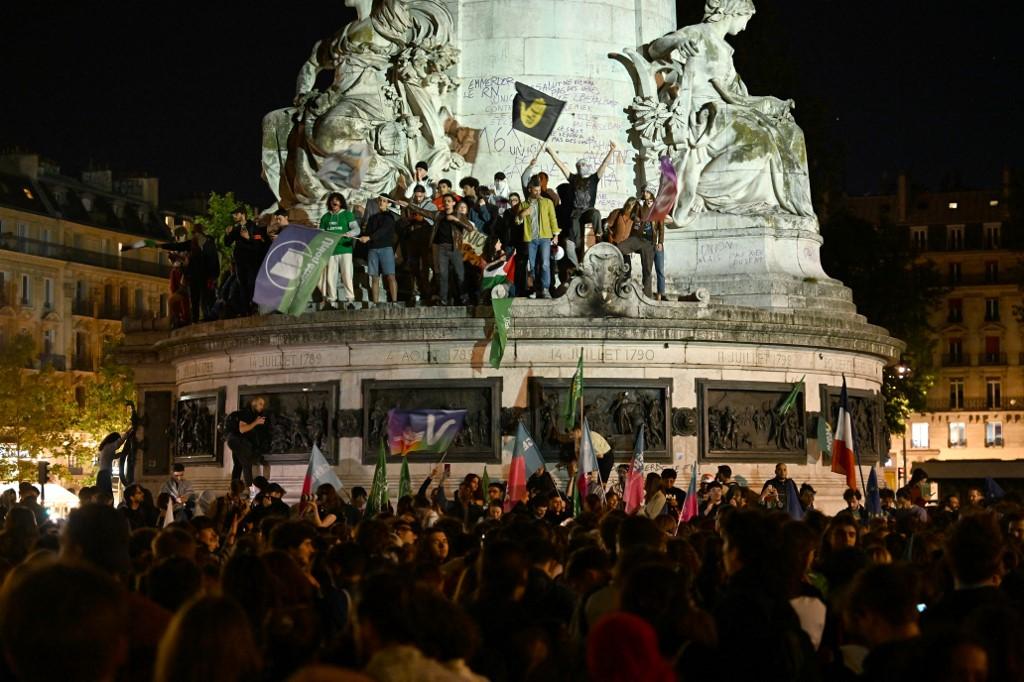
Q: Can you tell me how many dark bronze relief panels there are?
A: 6